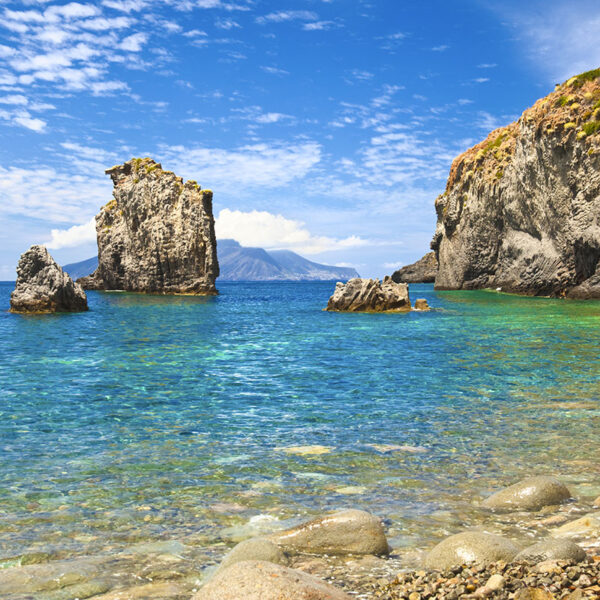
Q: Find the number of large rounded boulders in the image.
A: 6